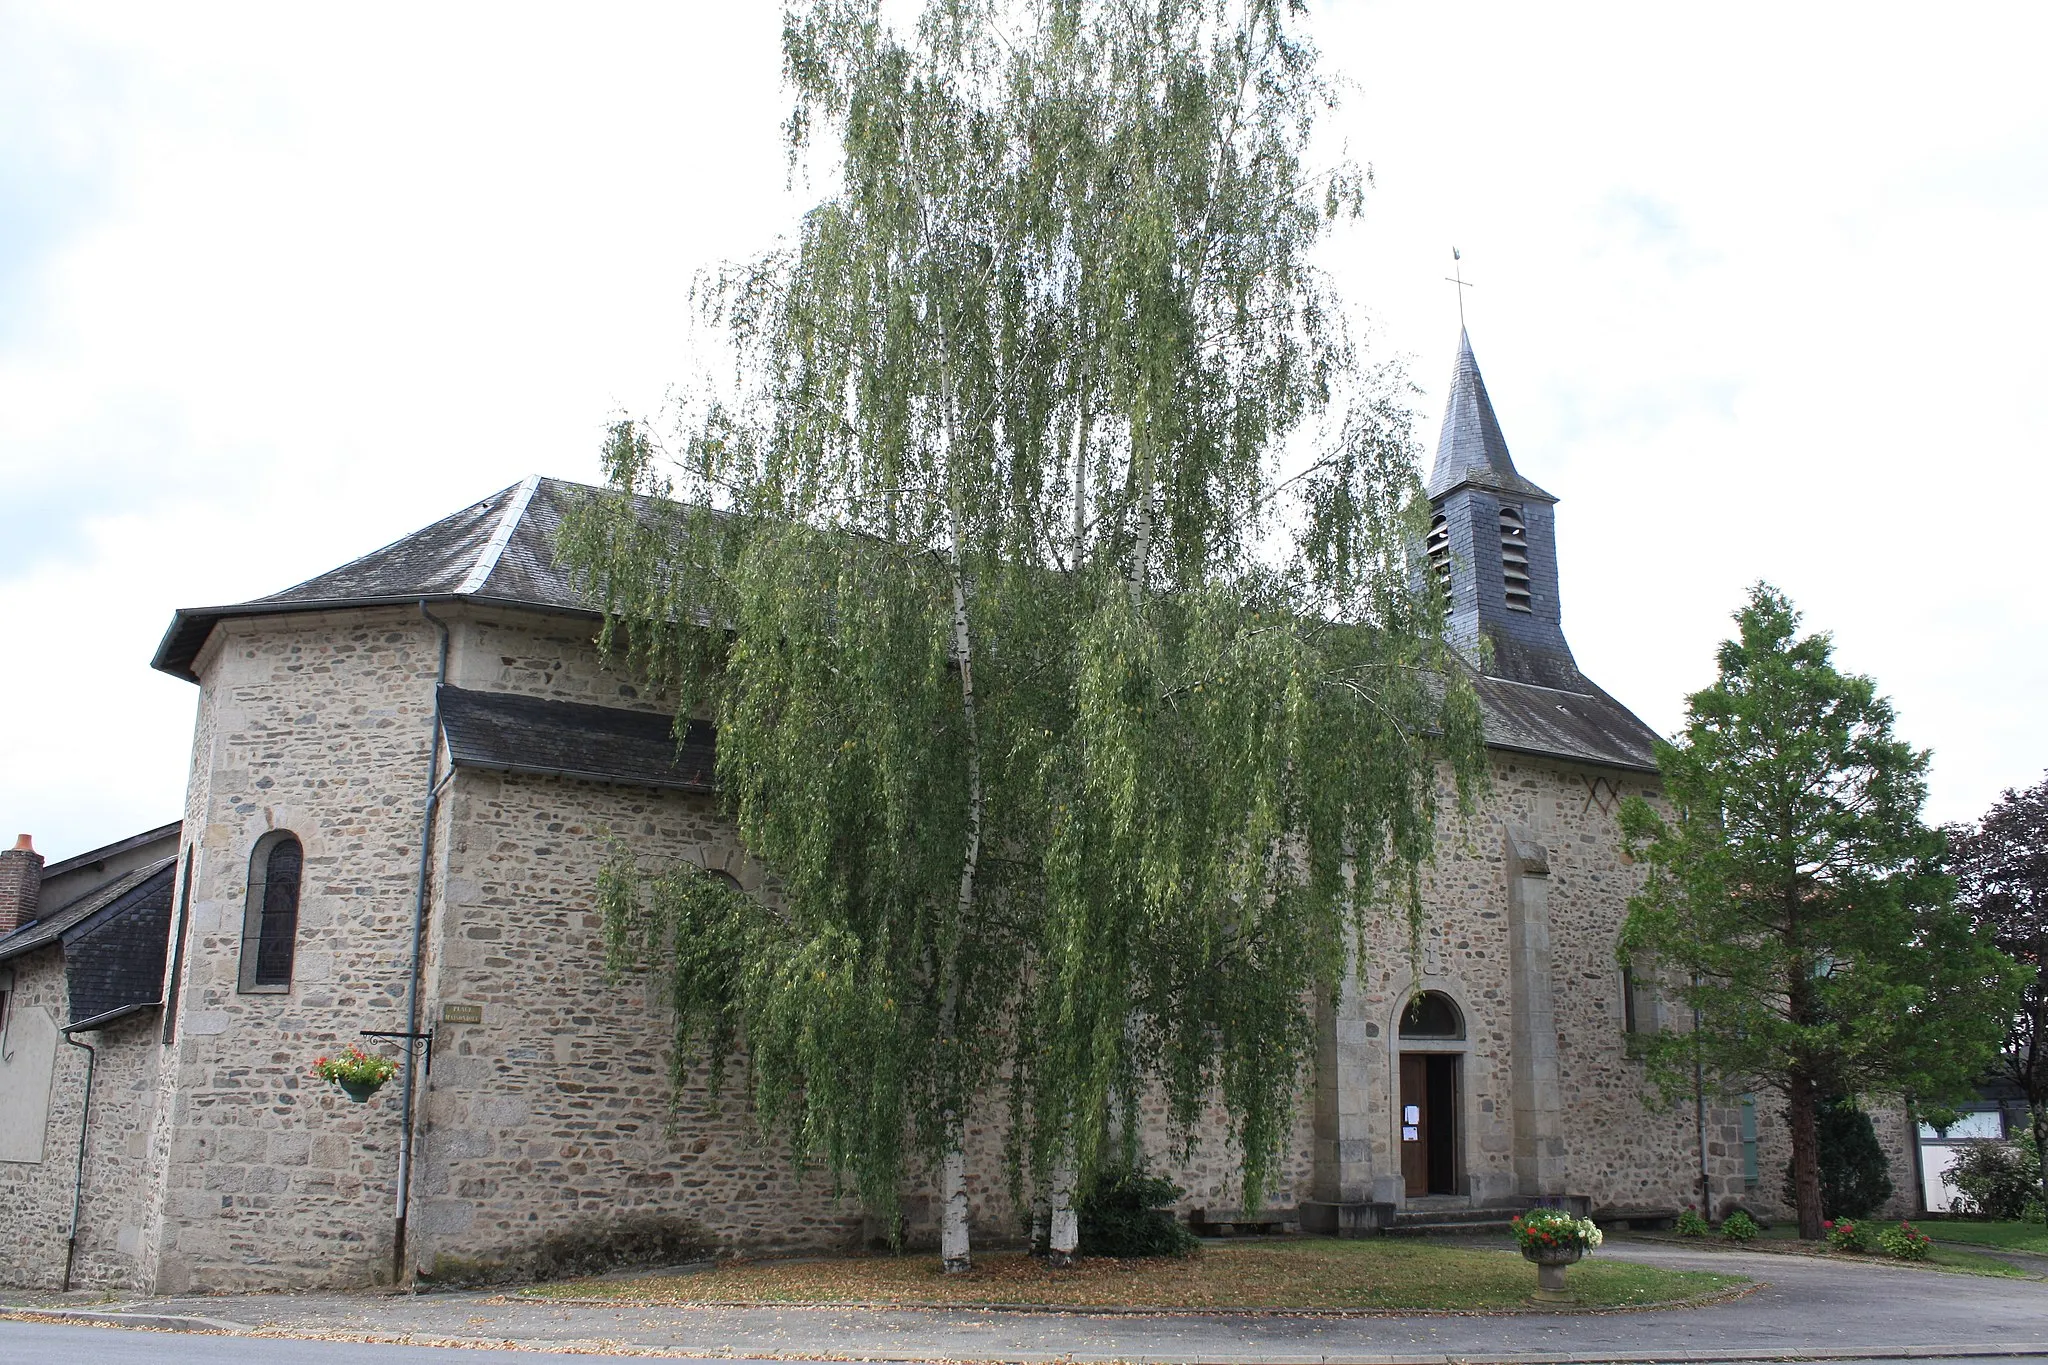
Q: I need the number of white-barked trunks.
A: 3